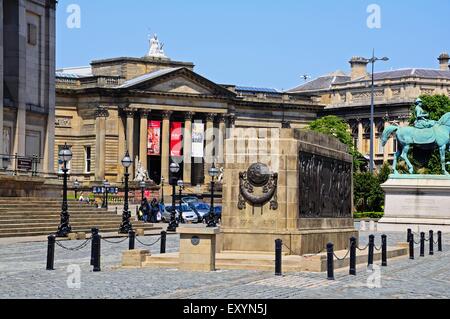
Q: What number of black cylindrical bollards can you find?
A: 15